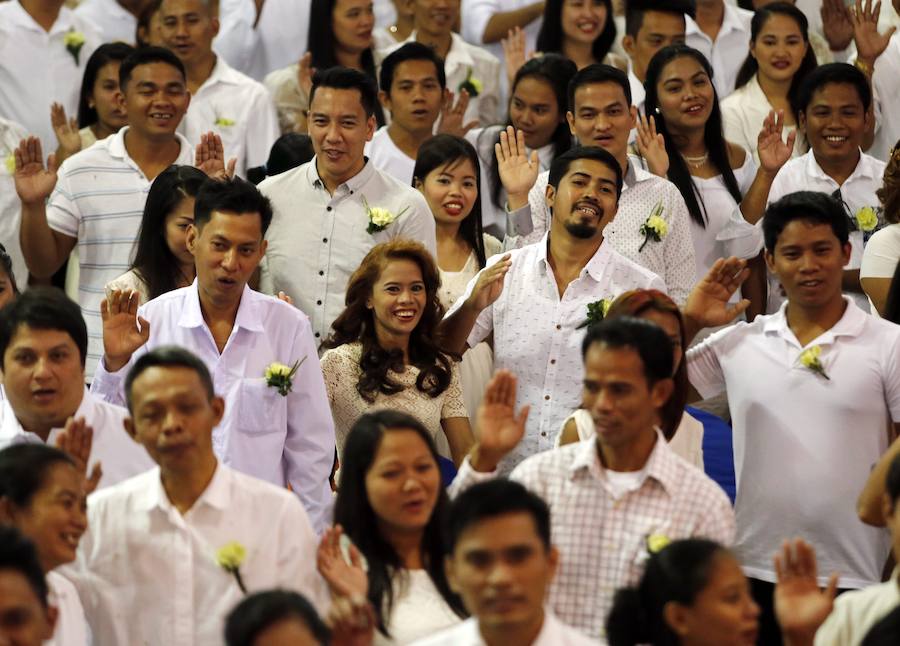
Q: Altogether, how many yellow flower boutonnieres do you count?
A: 12